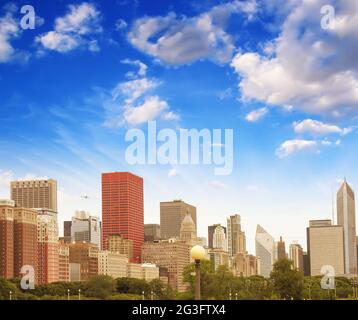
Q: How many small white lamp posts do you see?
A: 7